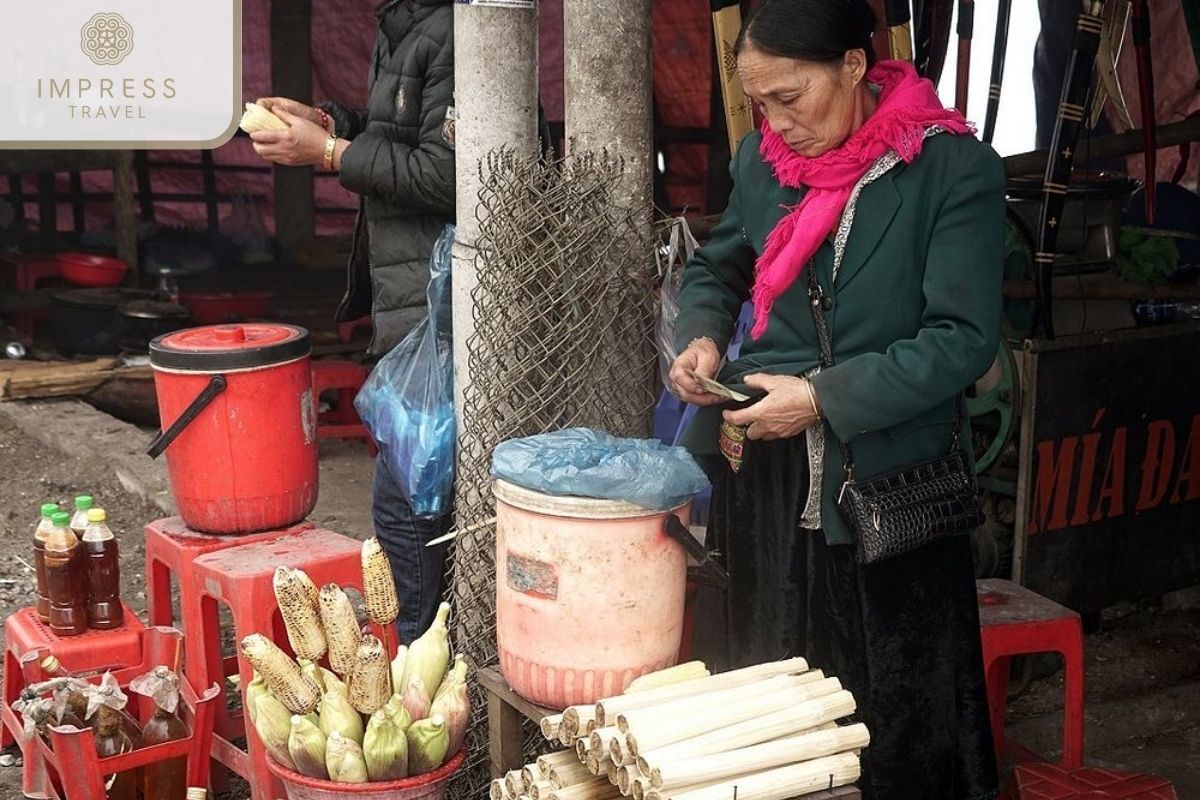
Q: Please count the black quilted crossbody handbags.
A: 1